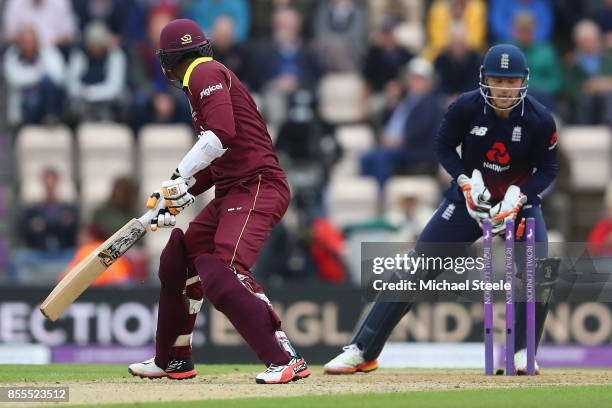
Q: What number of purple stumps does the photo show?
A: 3